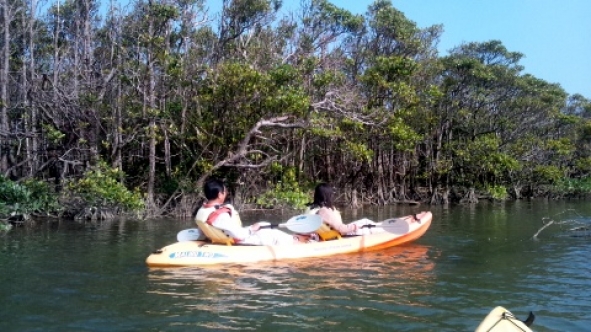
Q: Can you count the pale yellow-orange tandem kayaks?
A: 1